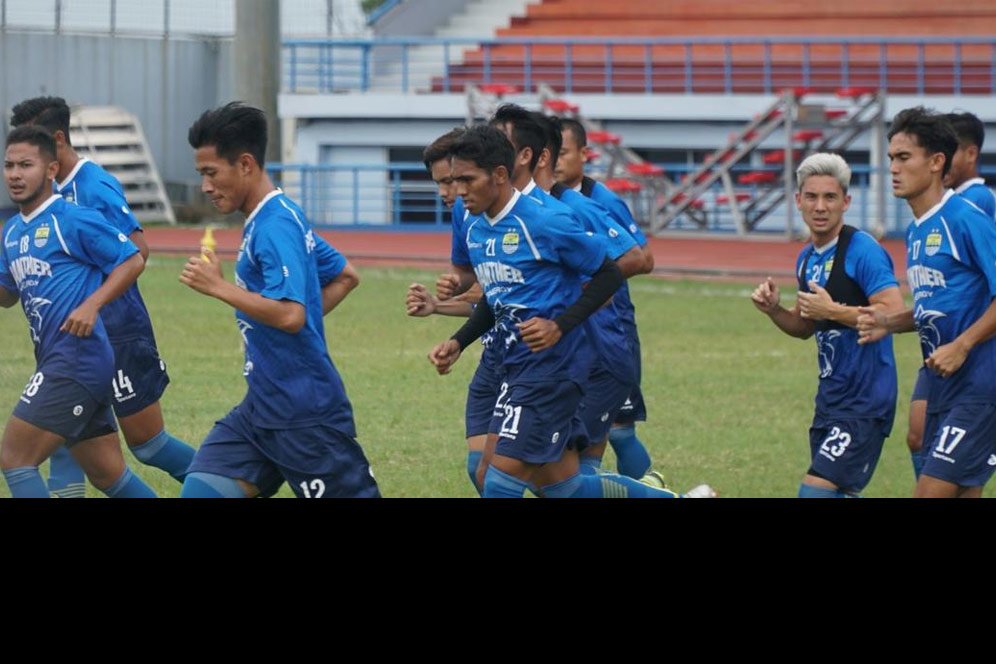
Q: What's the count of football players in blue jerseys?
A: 11